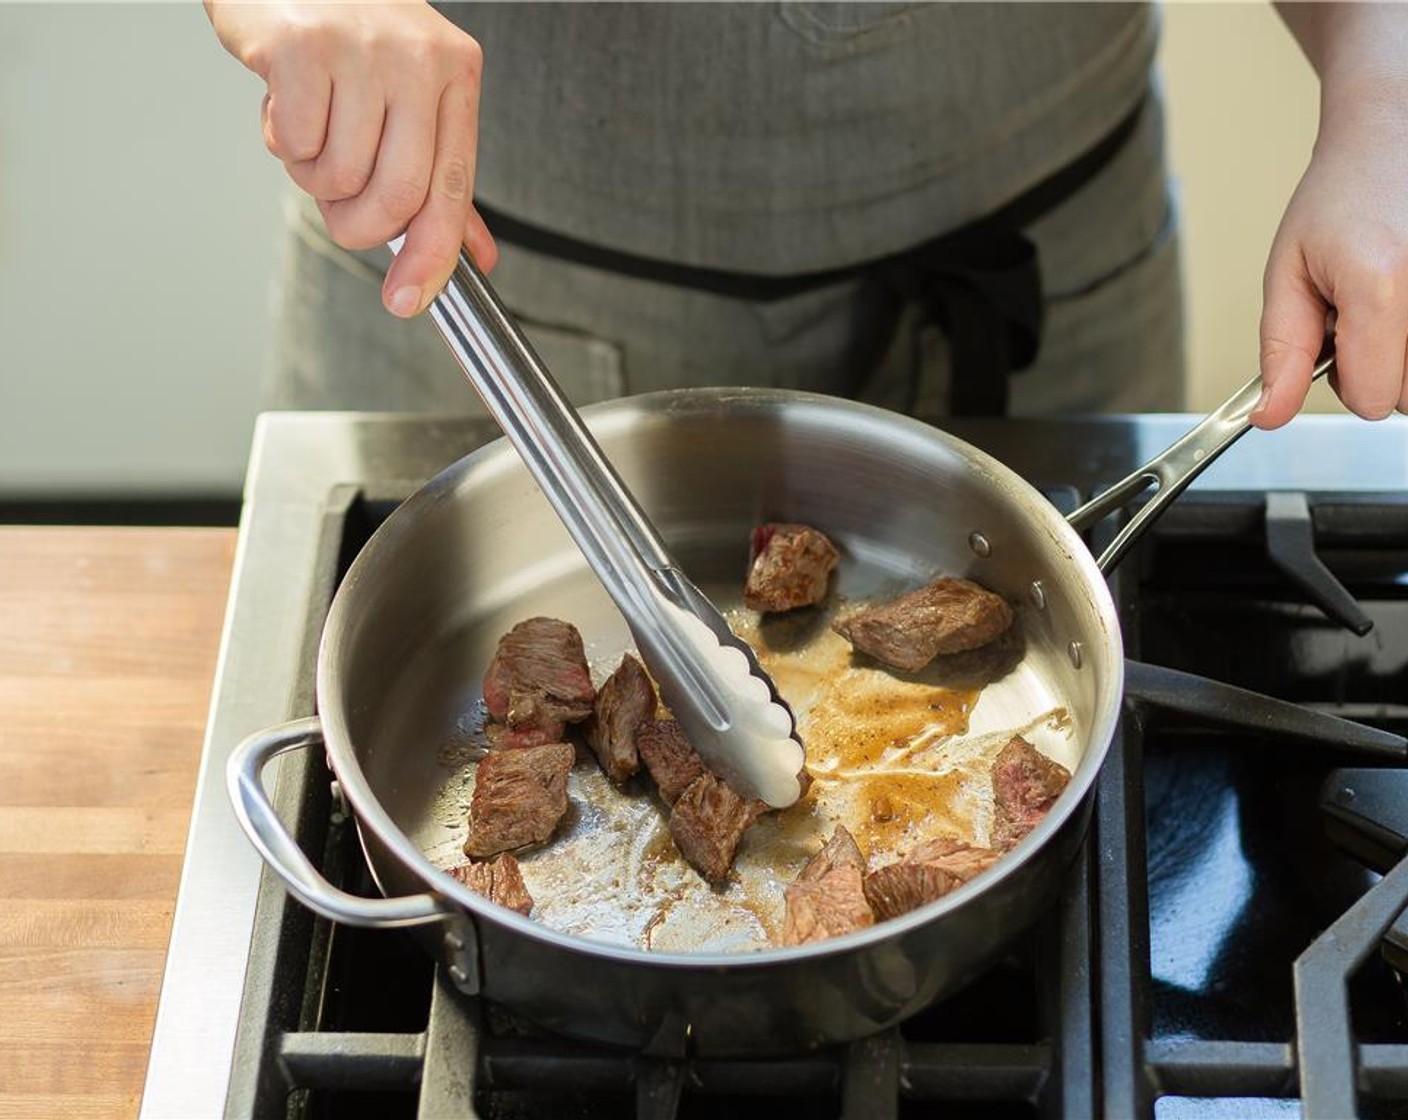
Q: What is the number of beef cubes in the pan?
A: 11